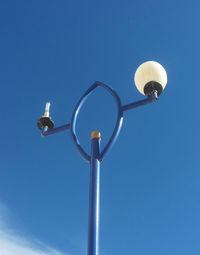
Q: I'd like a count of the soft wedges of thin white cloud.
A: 1